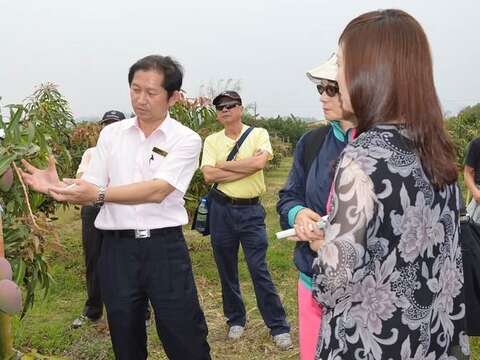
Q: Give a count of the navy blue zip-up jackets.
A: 1